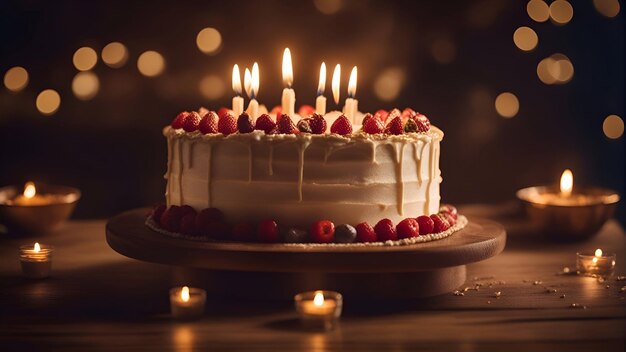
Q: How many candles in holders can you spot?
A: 6